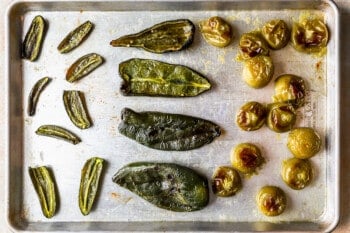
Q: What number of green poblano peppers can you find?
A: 4